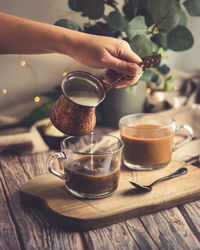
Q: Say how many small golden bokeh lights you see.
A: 5